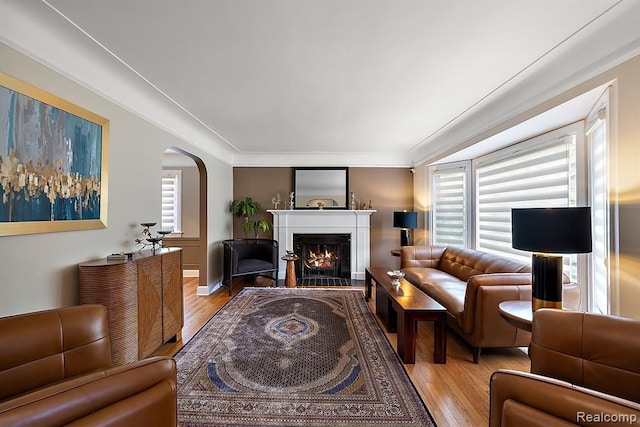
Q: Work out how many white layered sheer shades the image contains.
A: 4